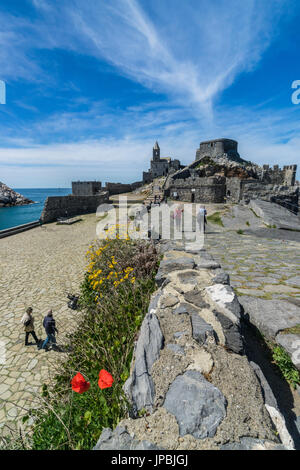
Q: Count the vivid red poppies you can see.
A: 2